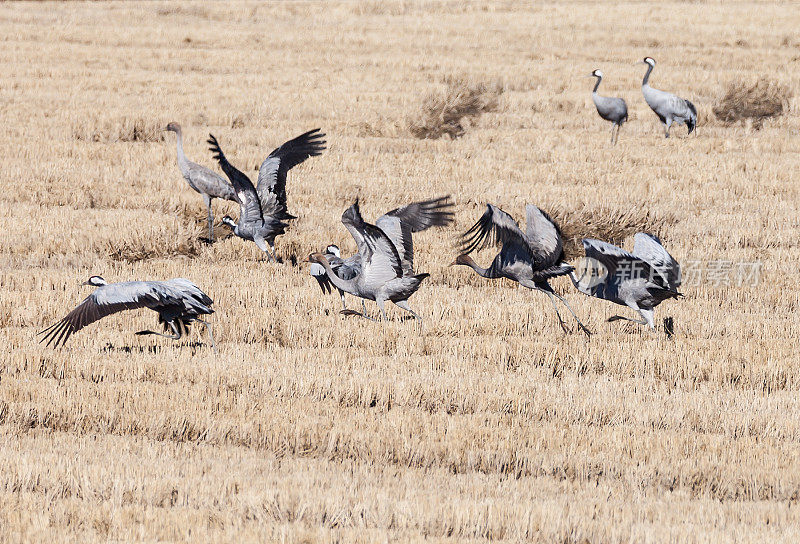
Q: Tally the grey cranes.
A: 9